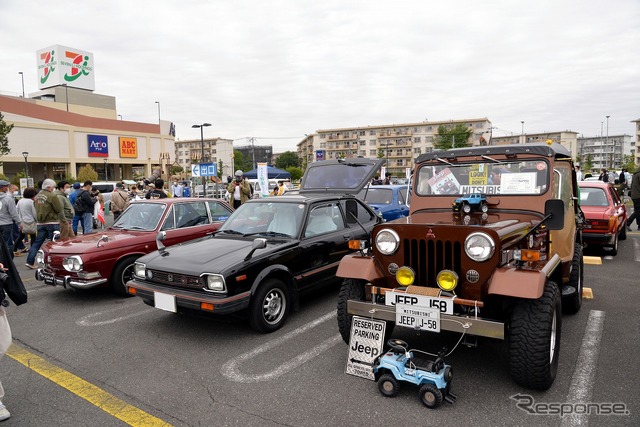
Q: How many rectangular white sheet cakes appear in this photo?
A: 0